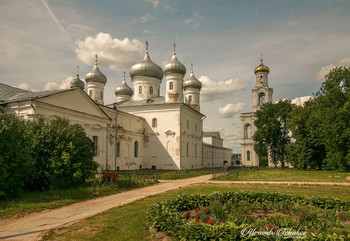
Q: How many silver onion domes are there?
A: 6